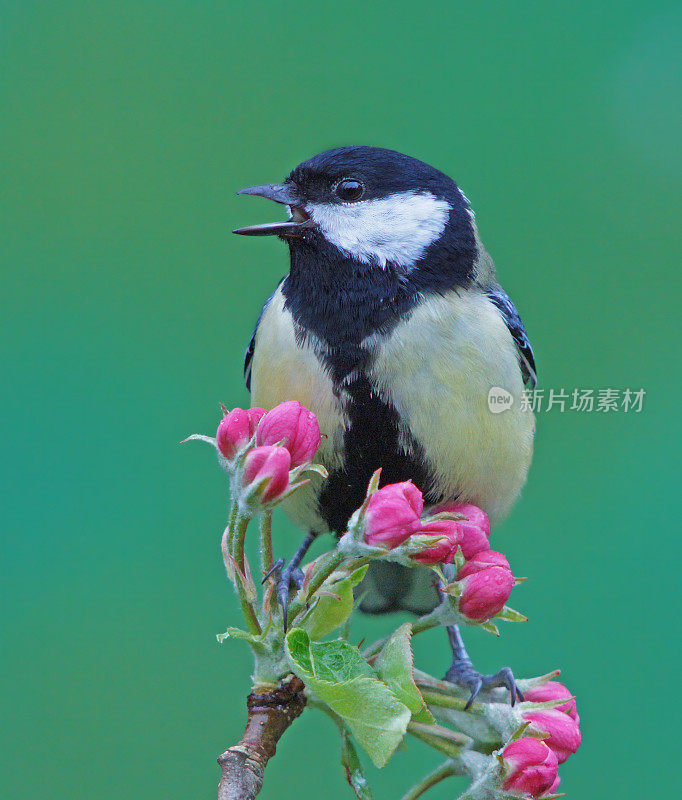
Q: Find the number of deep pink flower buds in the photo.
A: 10